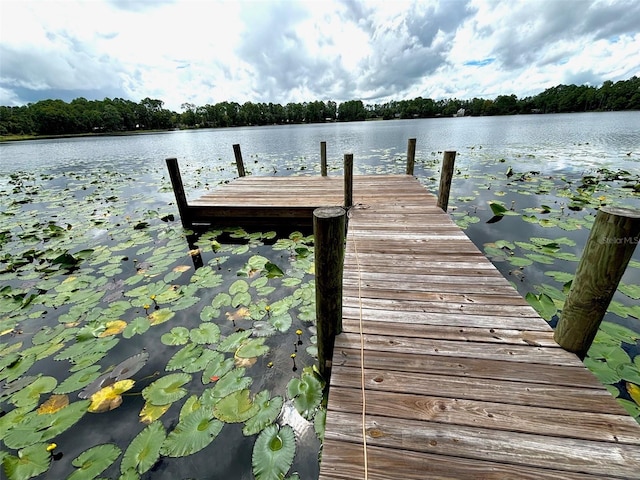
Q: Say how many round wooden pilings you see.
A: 8